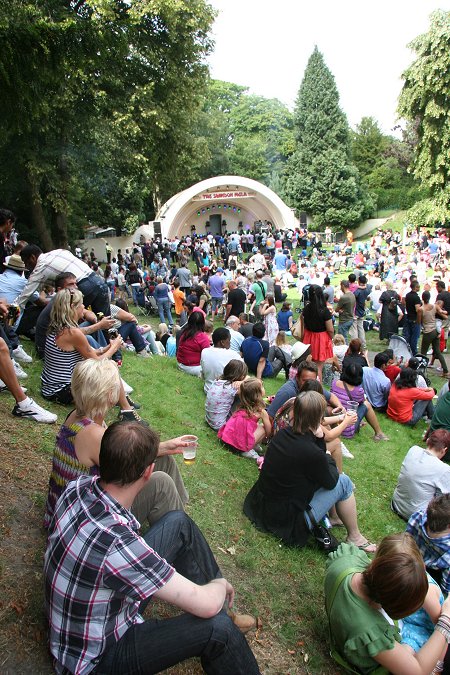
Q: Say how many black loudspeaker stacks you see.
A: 2